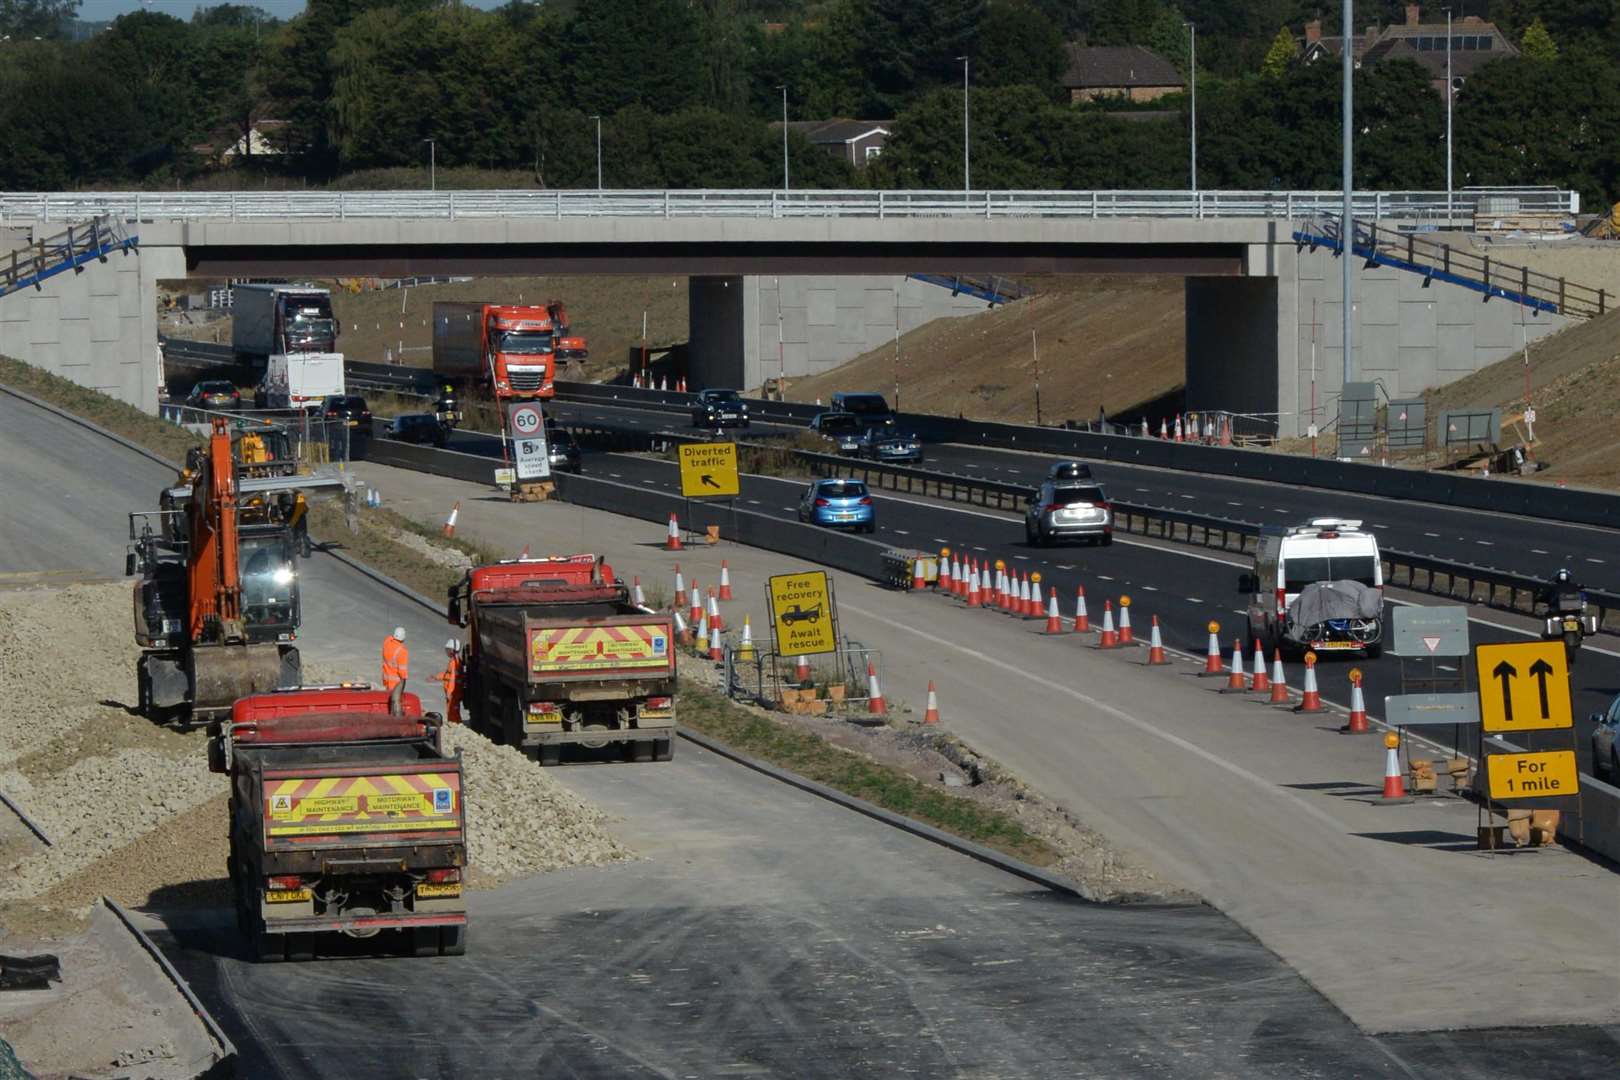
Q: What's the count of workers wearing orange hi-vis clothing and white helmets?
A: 2